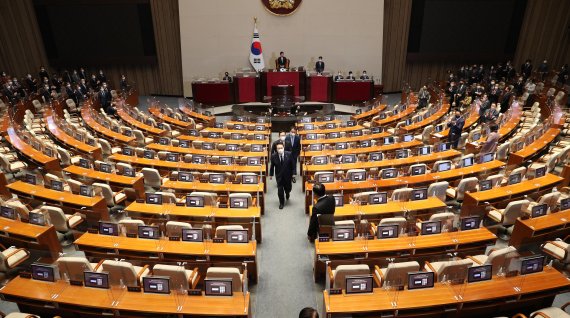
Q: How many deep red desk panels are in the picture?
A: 5